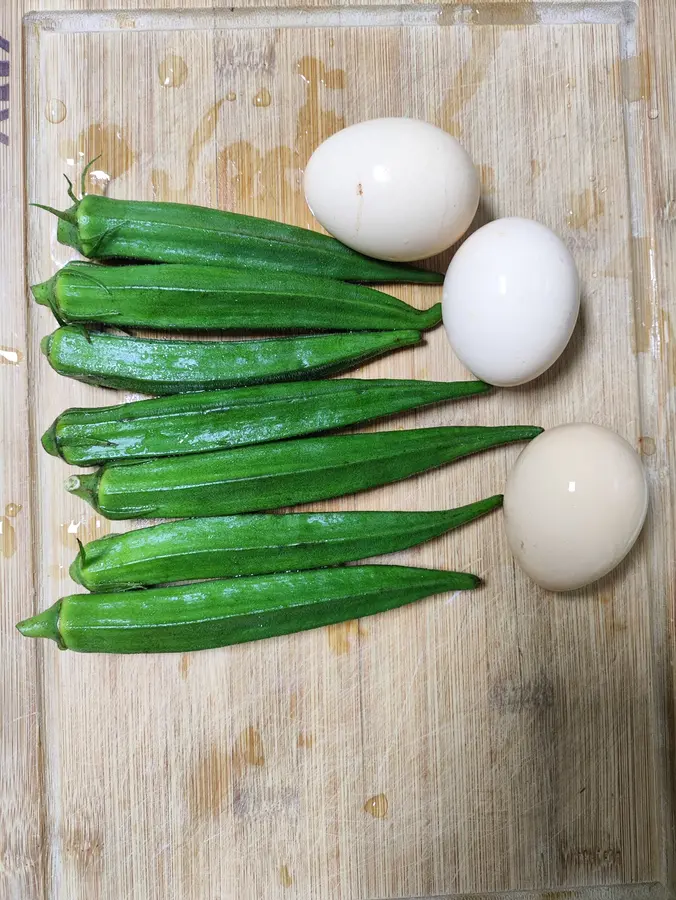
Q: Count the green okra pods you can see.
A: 7